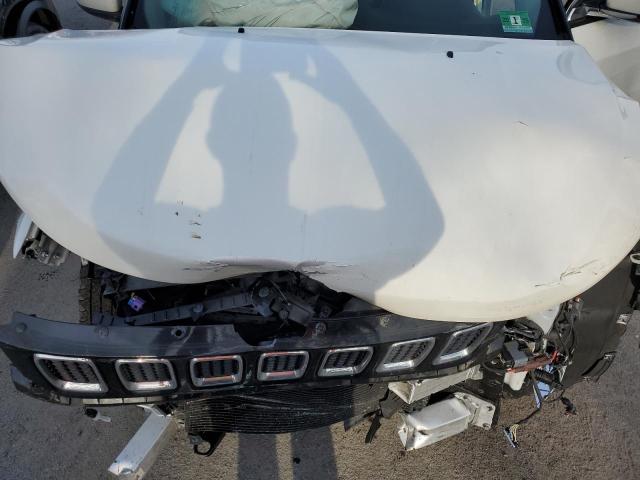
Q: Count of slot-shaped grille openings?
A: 7